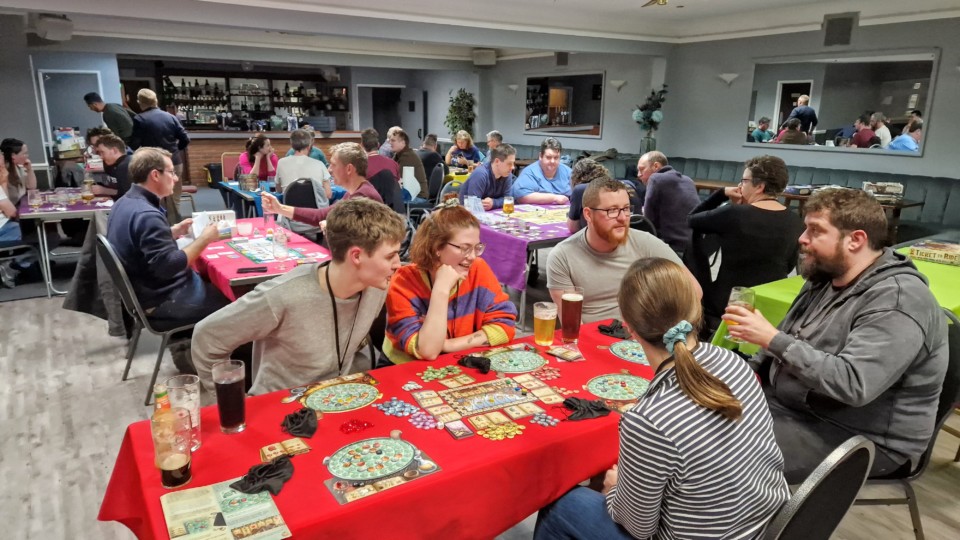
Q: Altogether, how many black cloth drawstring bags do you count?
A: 5